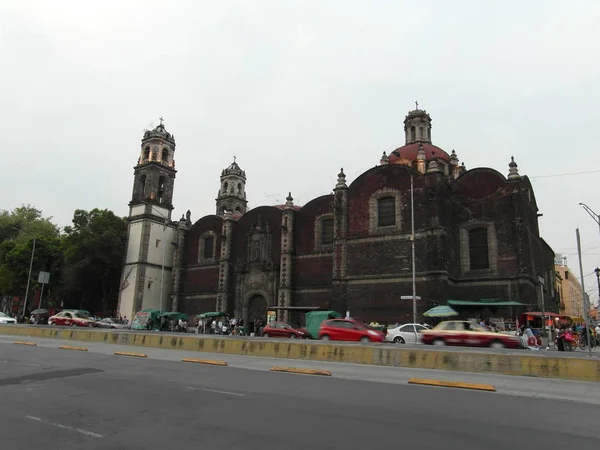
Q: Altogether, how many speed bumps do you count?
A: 6